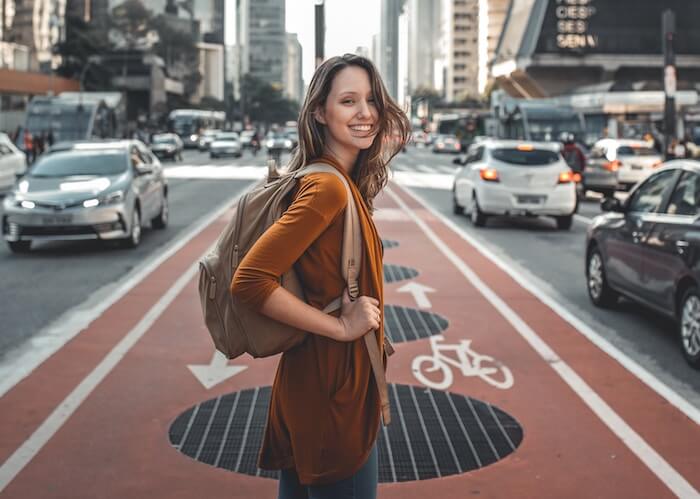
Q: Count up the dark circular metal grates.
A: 4